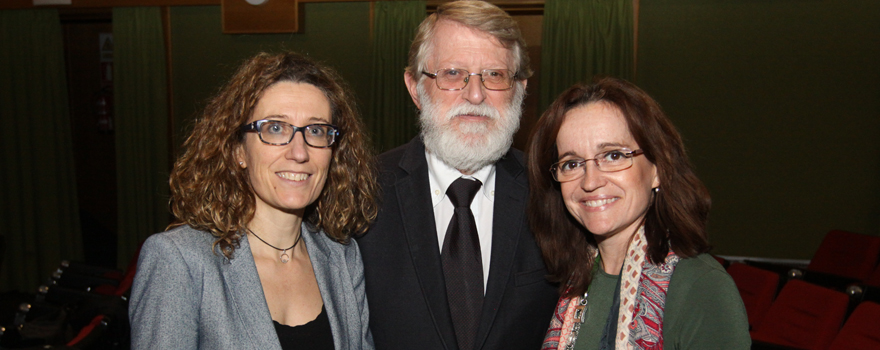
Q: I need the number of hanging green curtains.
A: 4